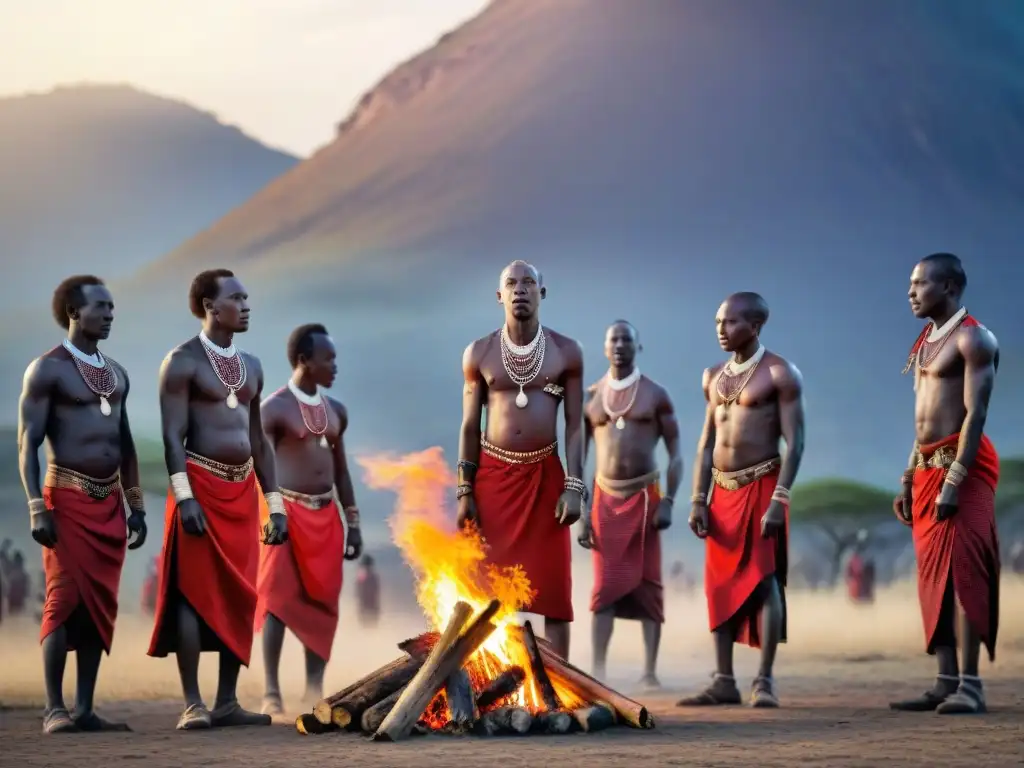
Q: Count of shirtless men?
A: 7